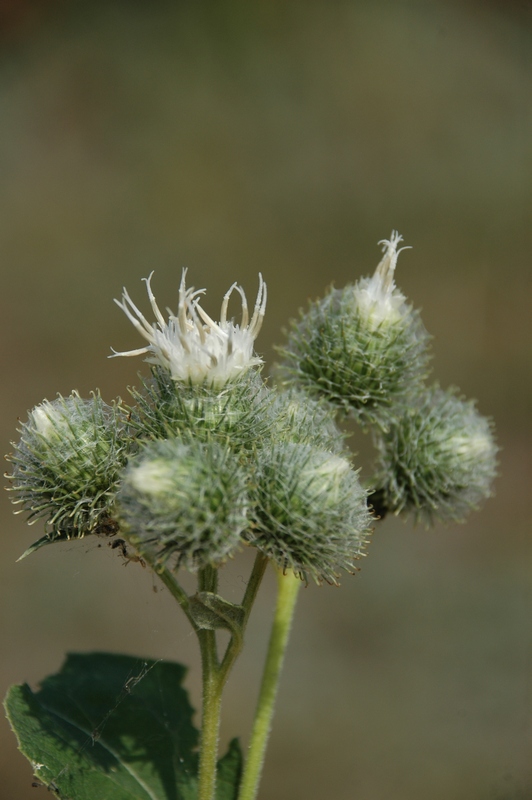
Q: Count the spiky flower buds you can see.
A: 7